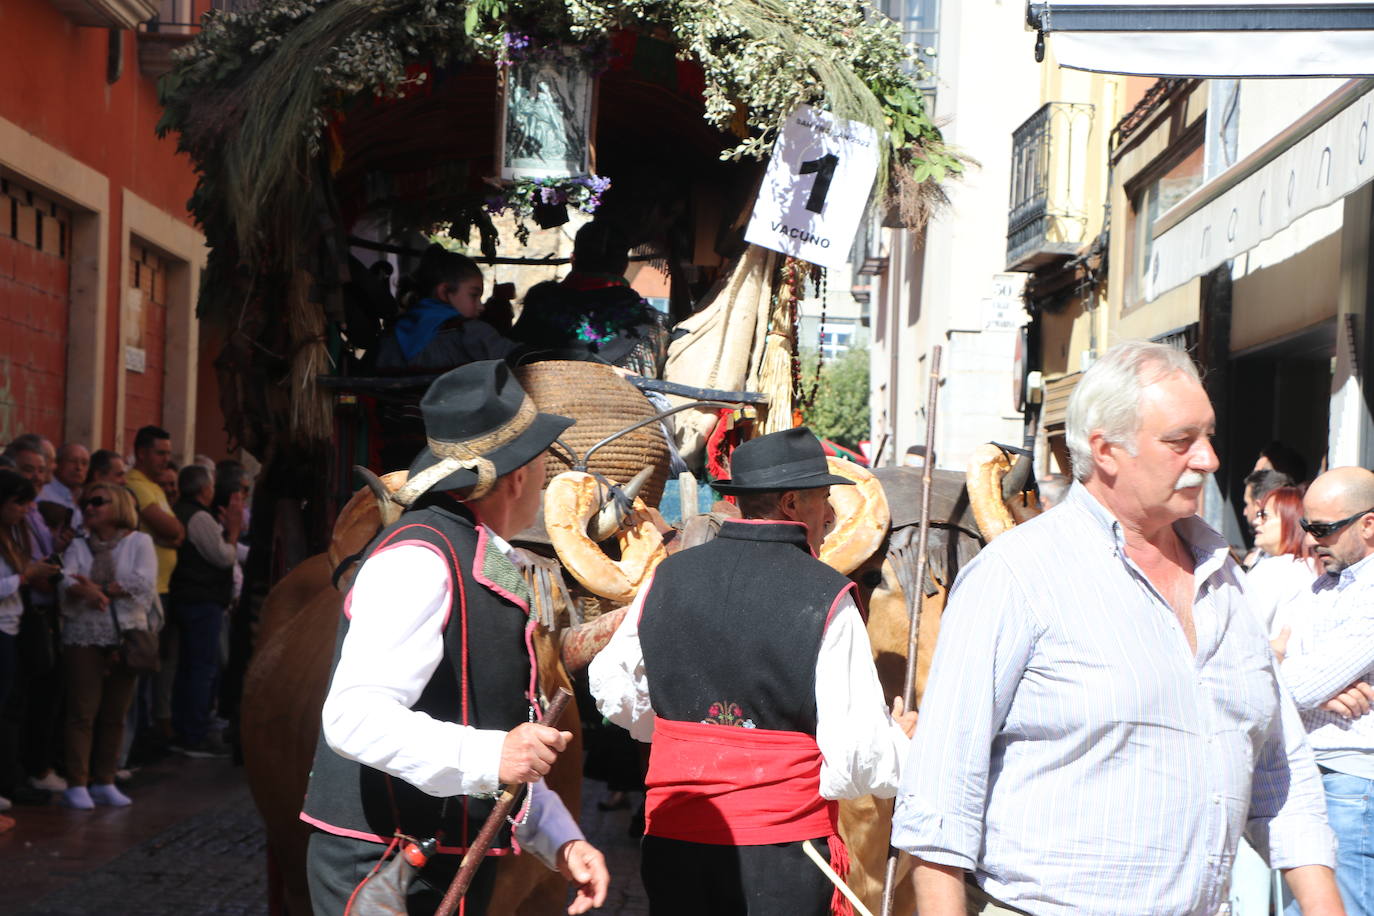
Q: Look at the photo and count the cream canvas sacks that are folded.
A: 1